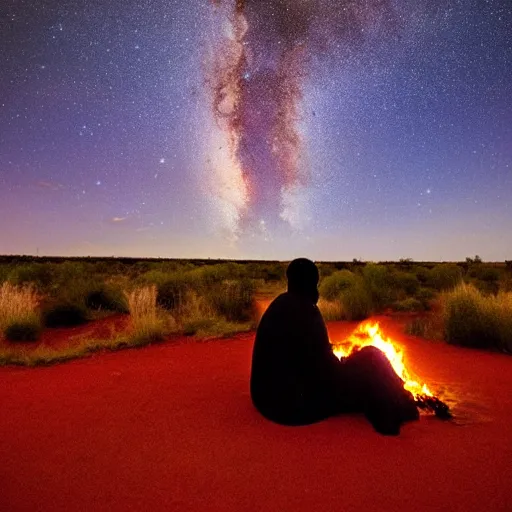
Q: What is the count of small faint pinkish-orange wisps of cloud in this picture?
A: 2